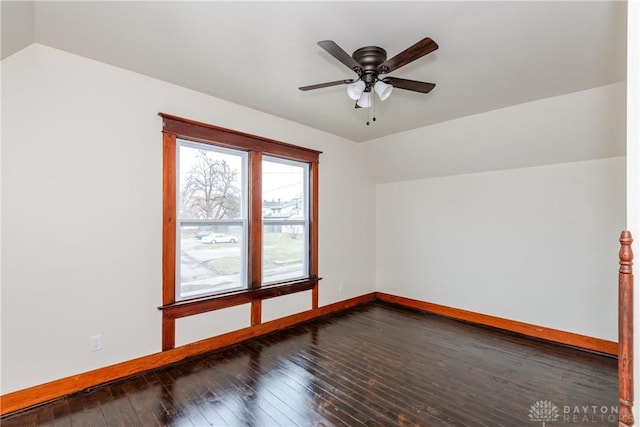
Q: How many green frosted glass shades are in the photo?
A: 0